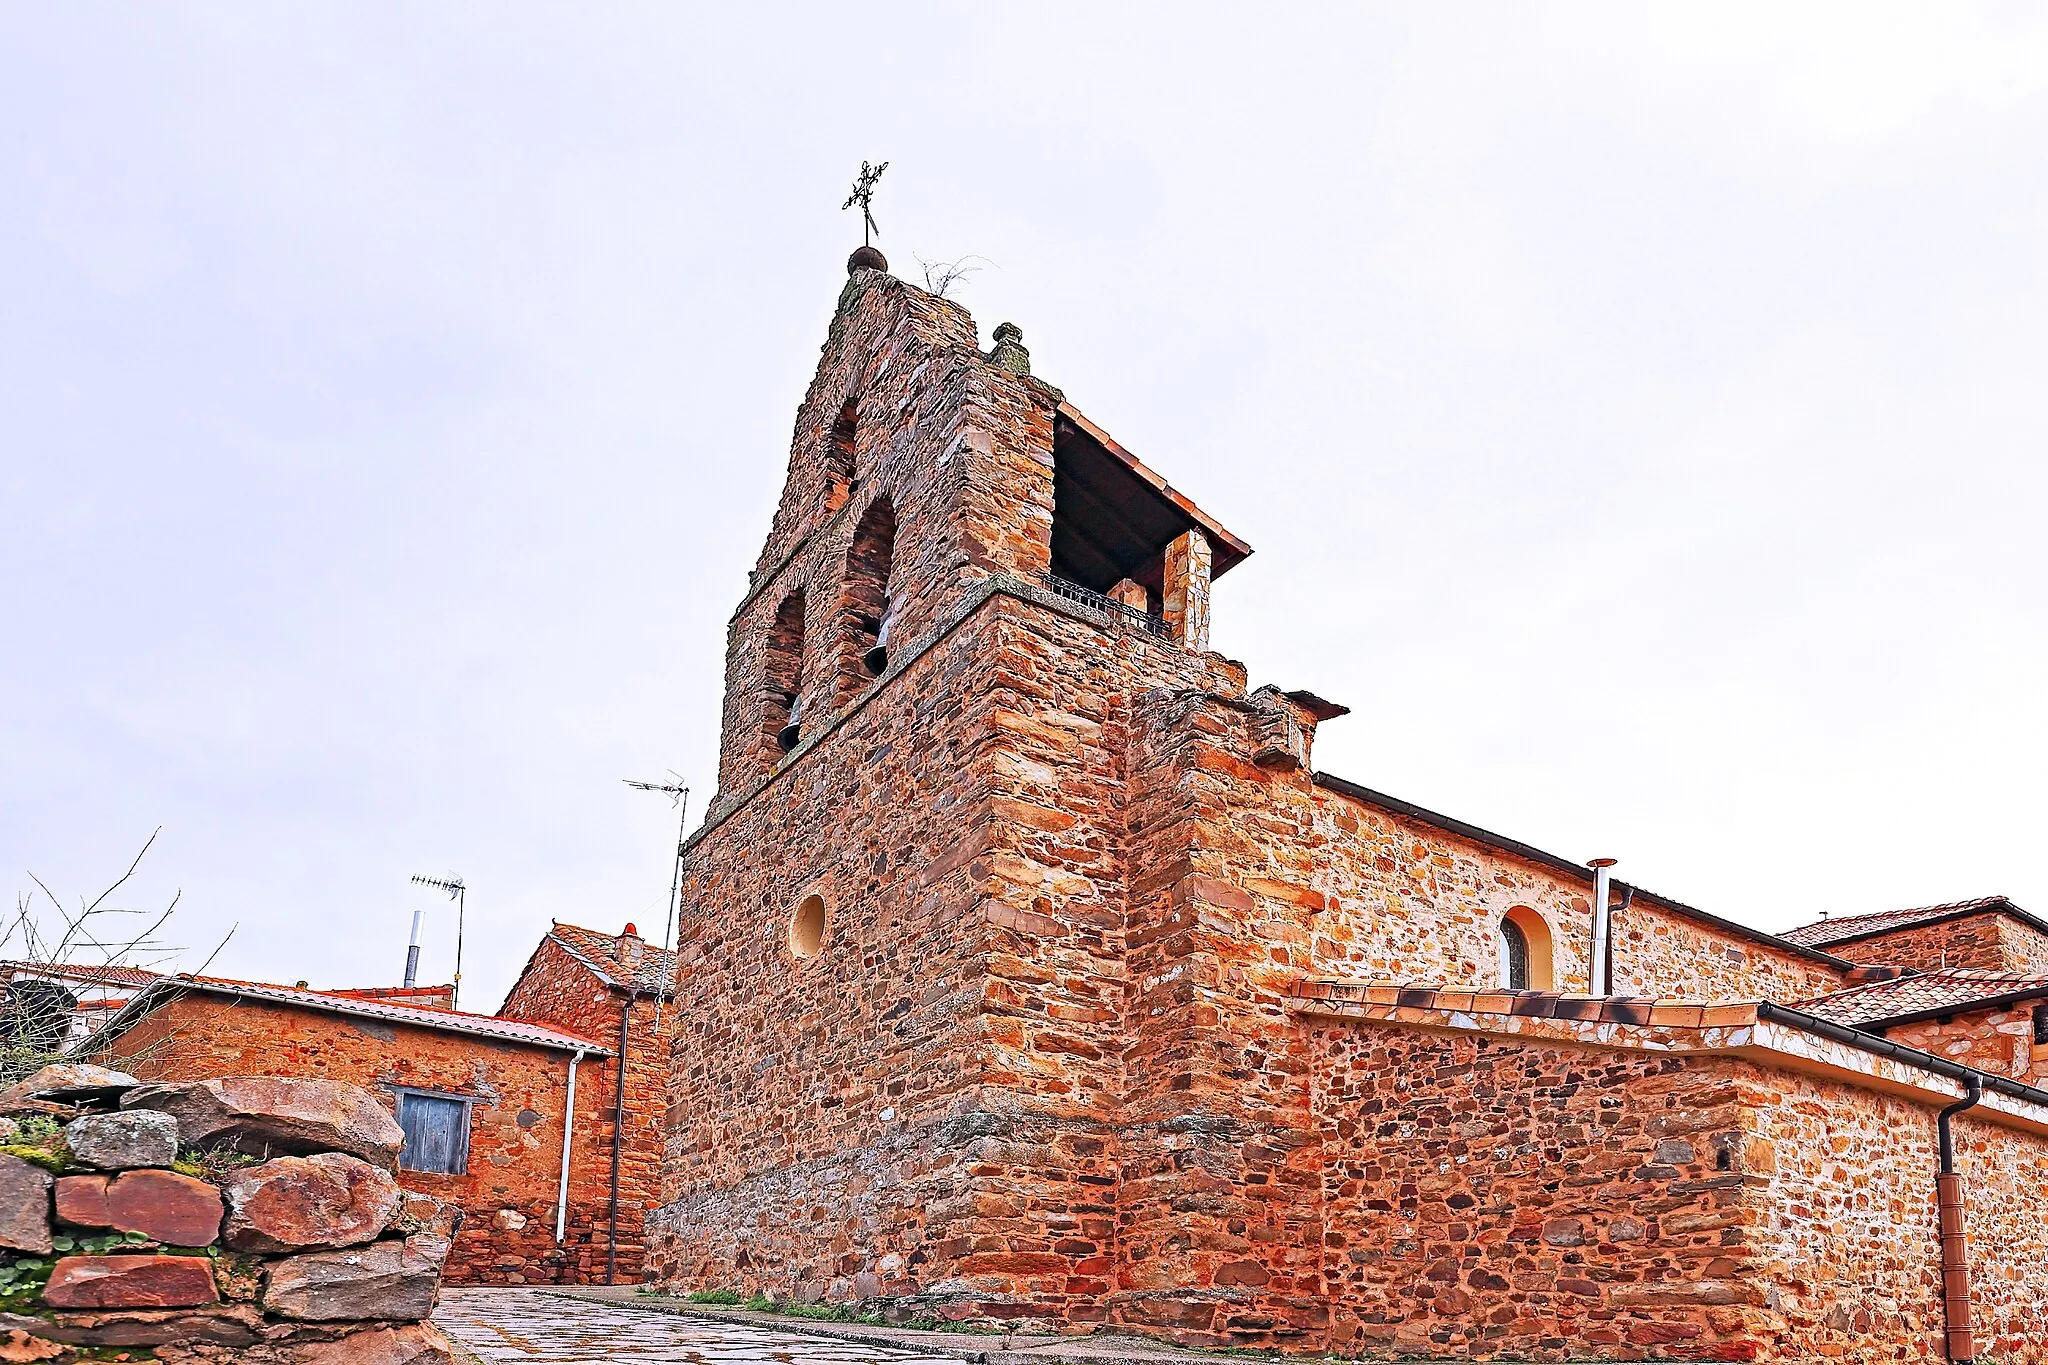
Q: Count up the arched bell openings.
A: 3